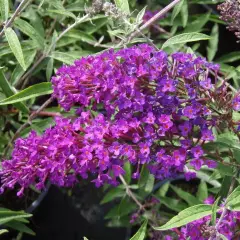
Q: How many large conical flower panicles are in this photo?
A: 2